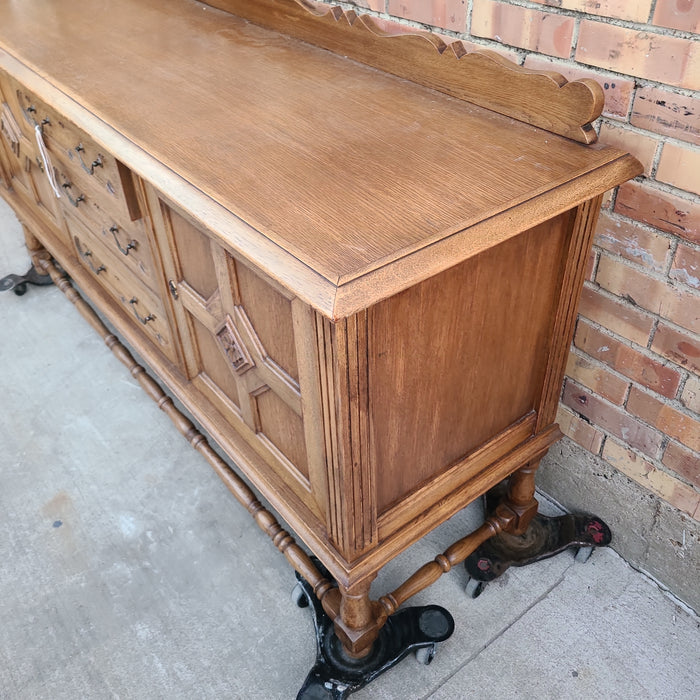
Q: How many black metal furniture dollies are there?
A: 3